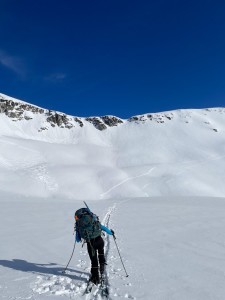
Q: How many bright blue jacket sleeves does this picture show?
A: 2